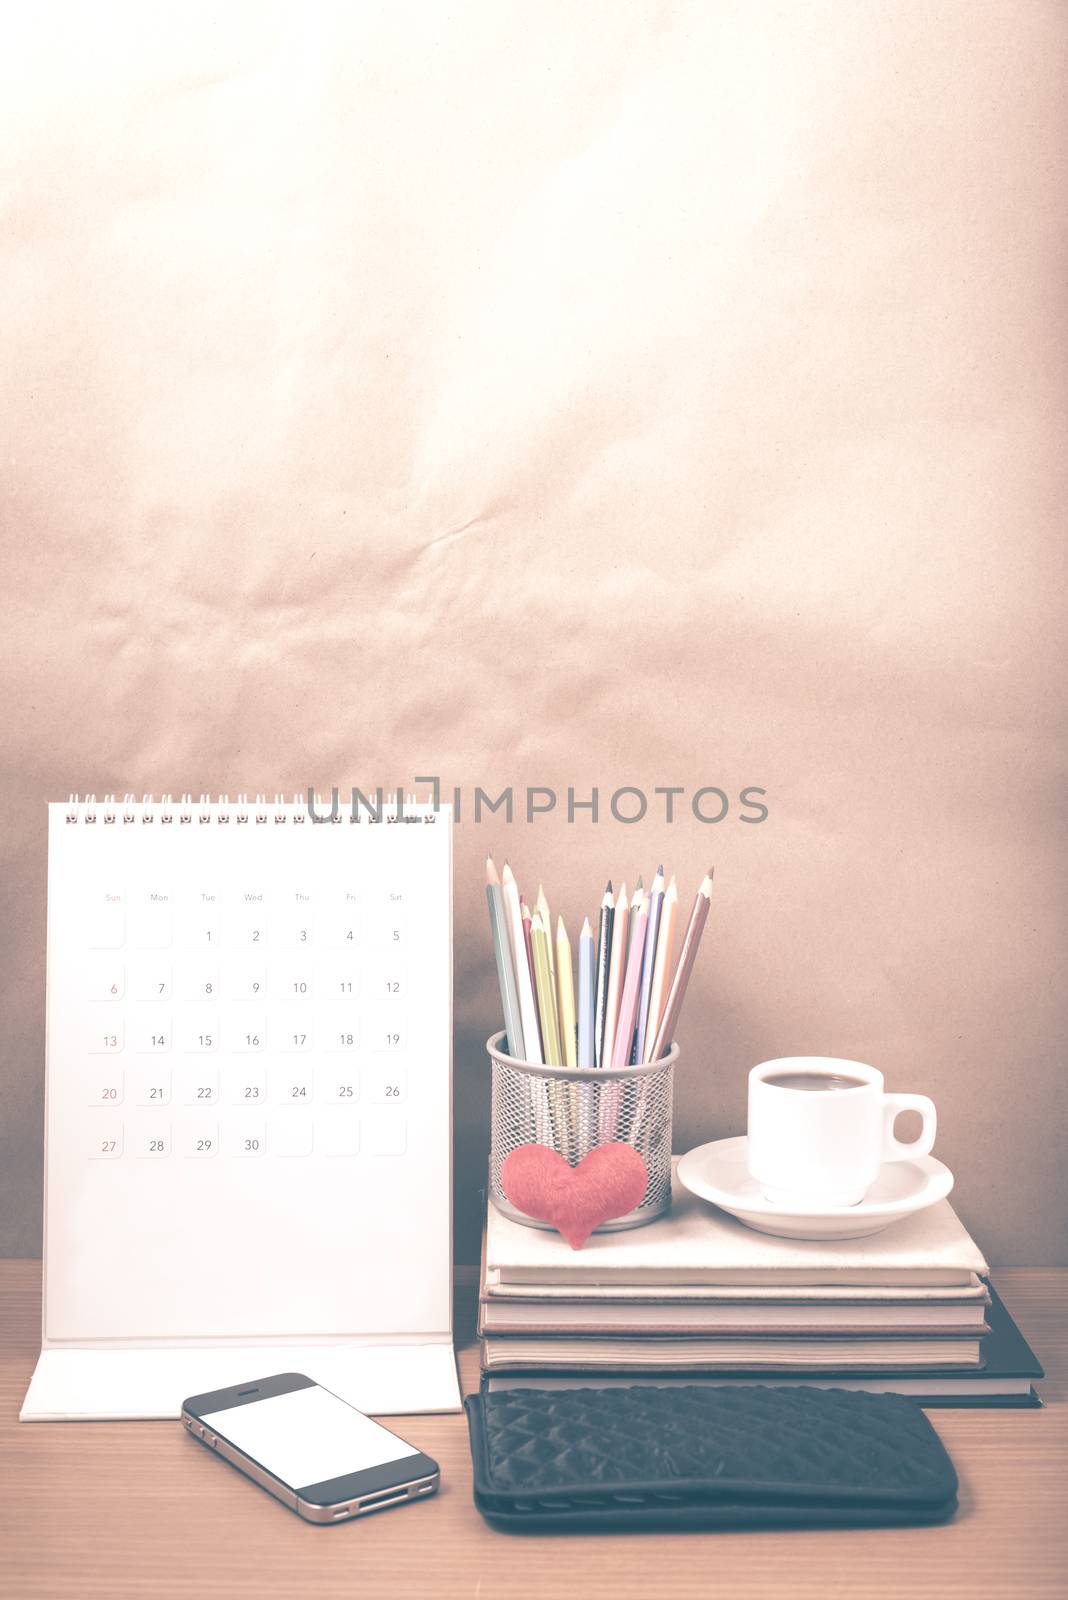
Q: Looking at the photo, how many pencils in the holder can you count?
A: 14